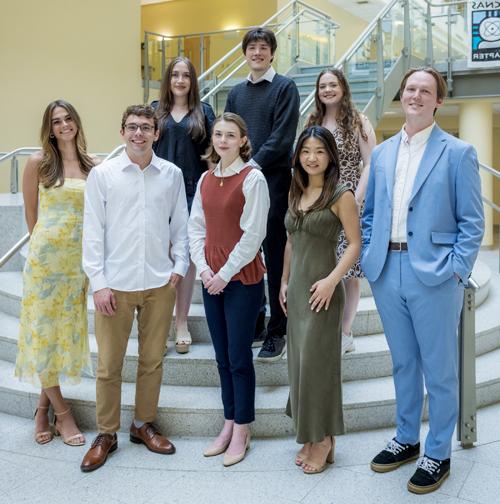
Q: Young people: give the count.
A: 8